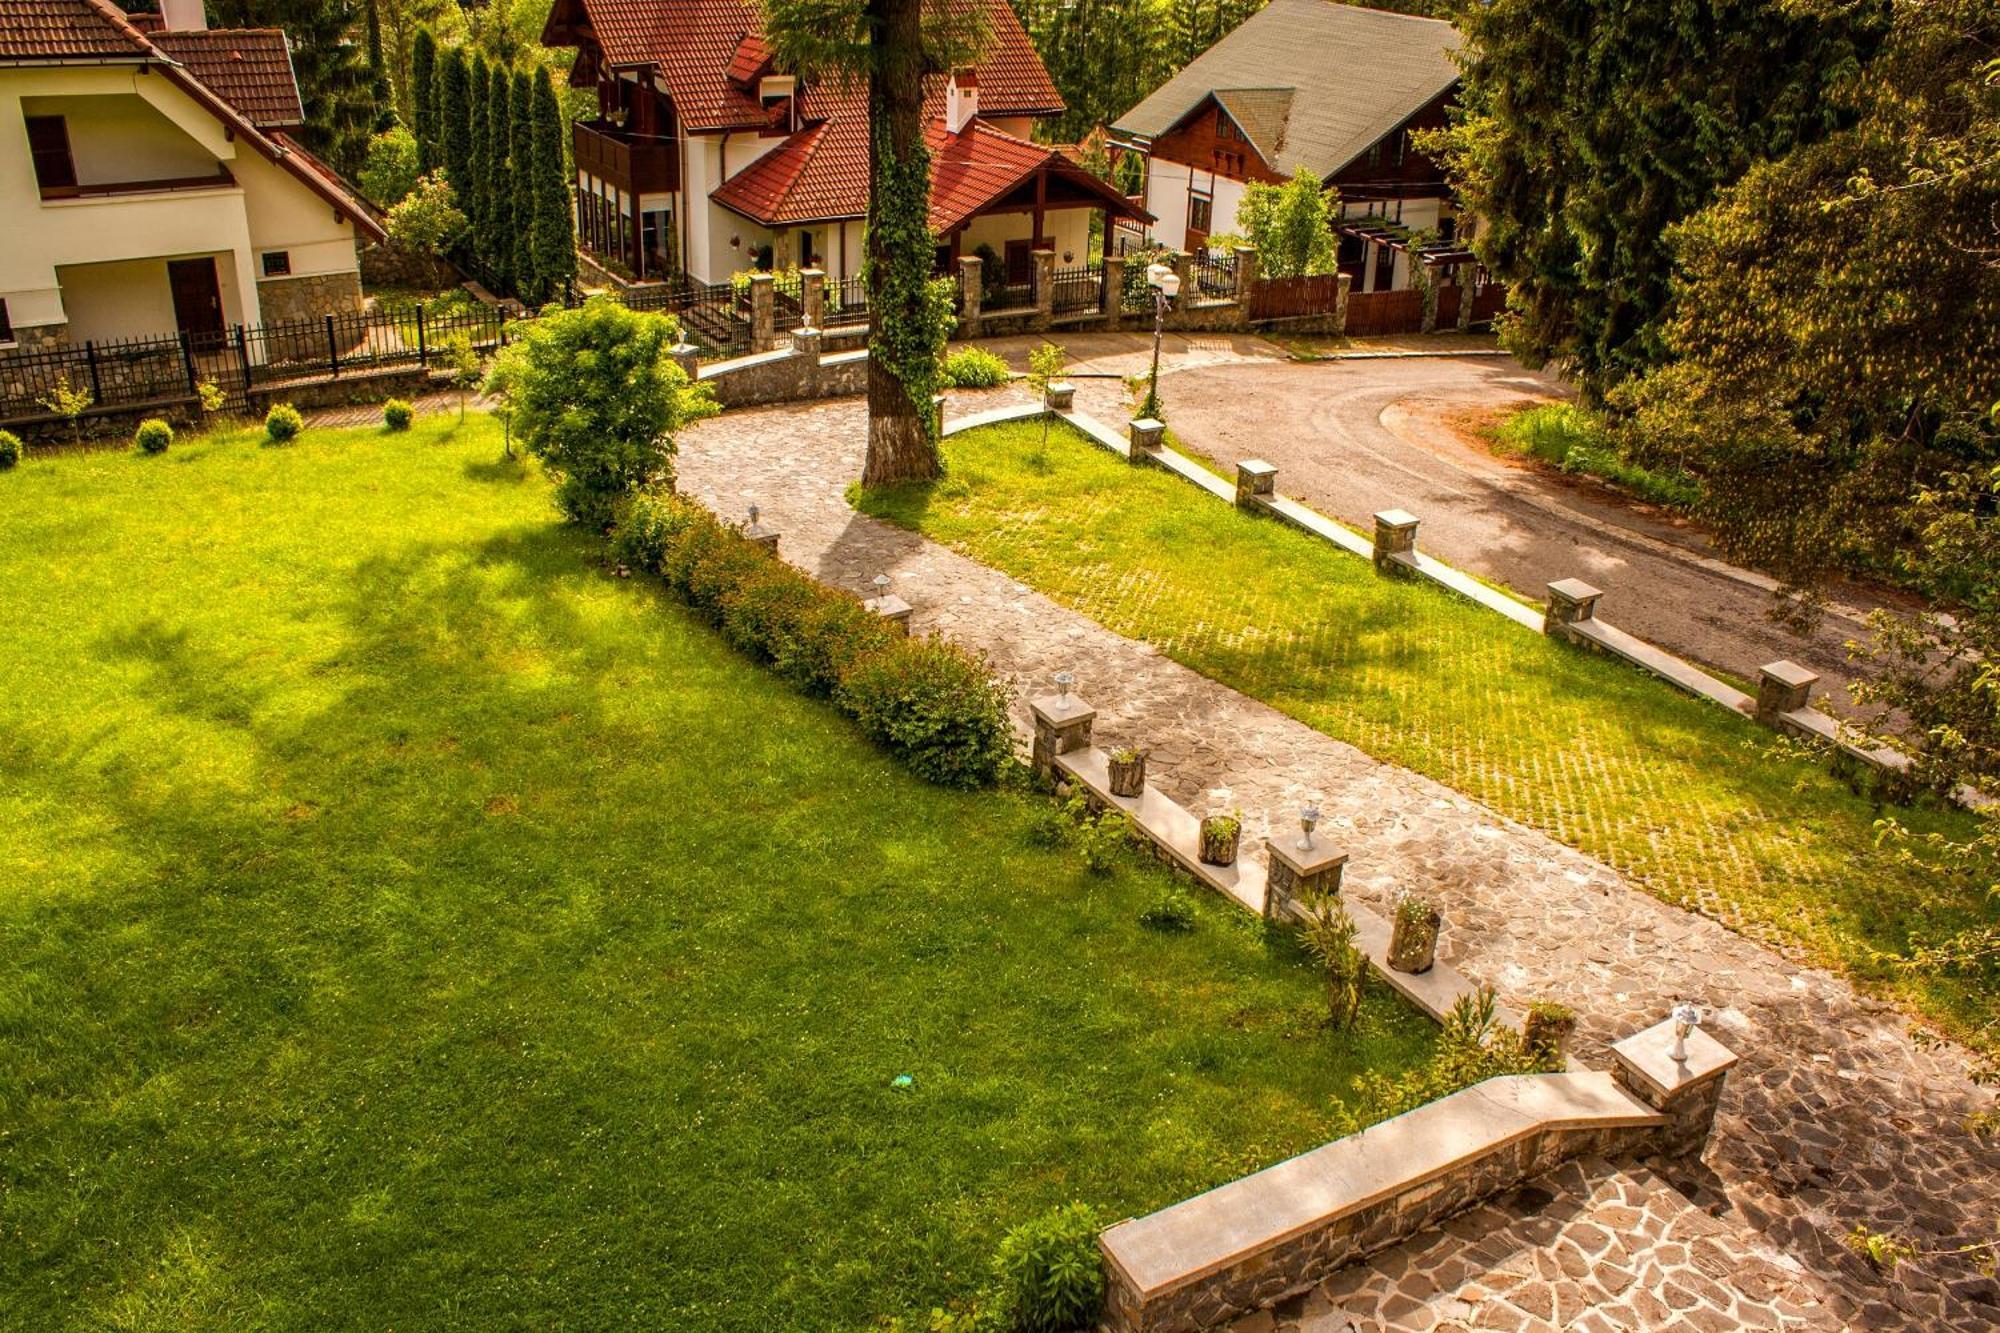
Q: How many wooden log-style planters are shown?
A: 4